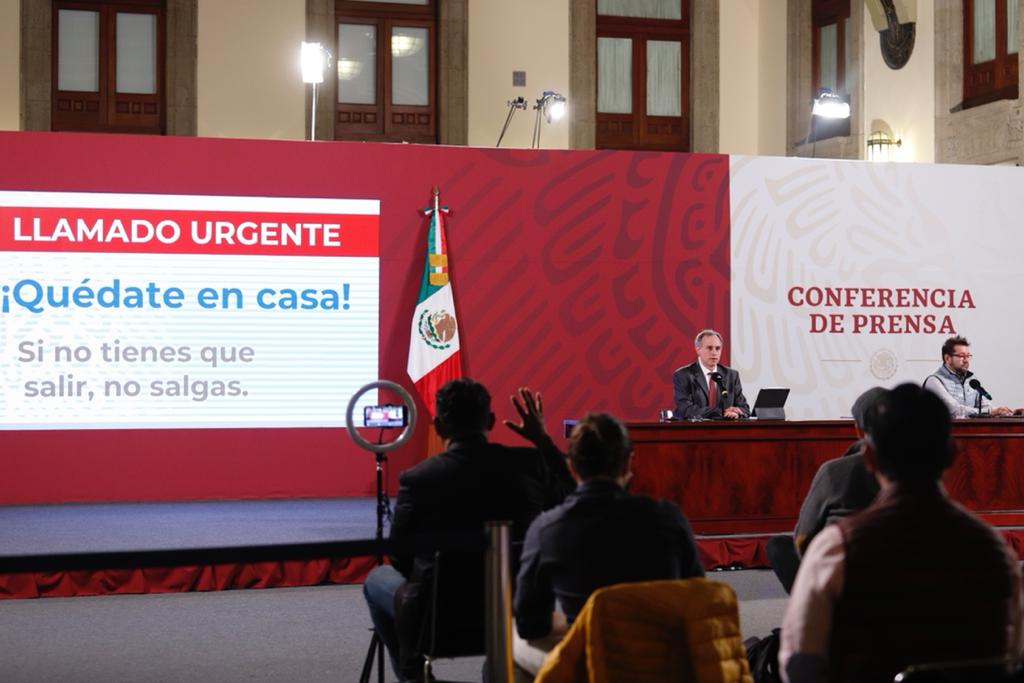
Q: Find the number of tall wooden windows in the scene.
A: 5